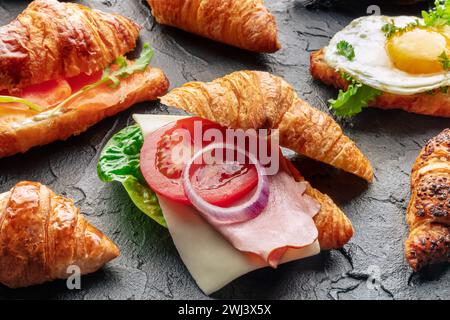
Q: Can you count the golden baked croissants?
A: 6